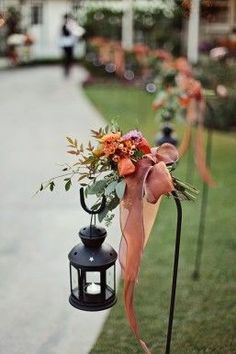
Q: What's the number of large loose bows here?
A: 1